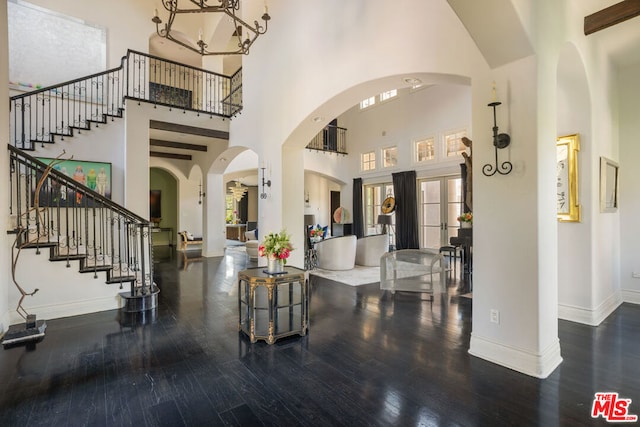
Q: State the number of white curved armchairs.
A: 2